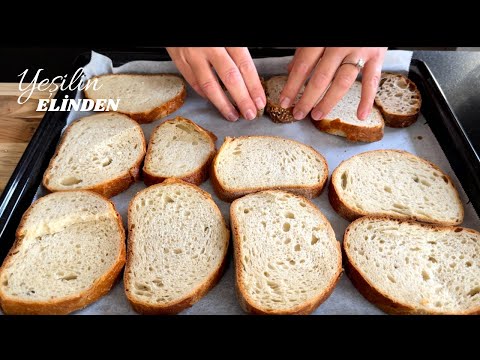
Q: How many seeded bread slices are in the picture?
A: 1